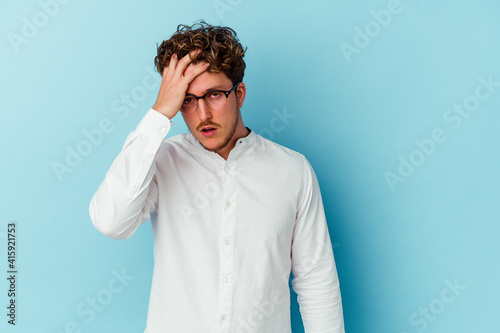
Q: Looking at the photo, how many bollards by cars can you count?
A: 0